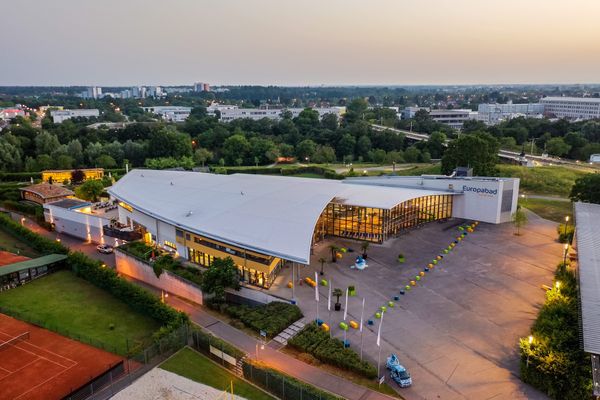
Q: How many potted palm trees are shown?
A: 4